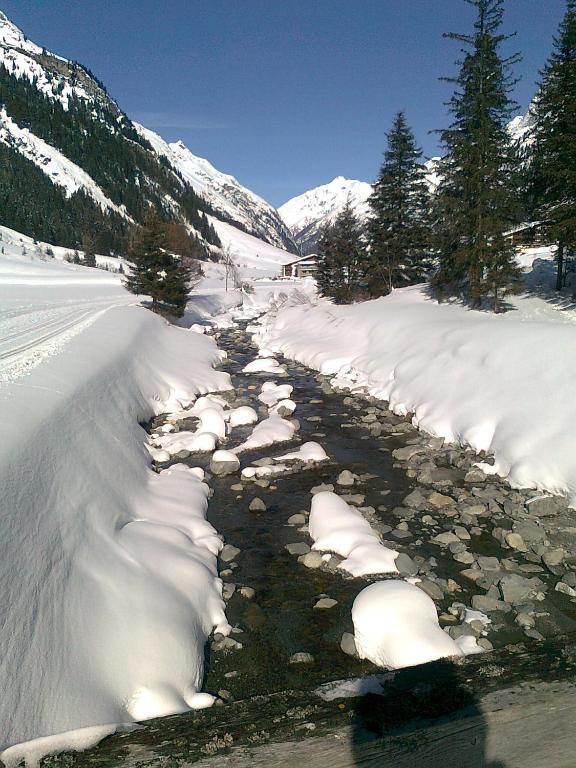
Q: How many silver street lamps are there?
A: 0